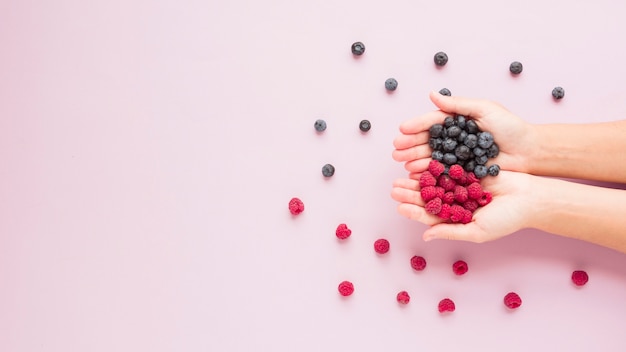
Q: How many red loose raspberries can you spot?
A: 10